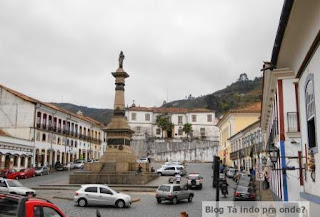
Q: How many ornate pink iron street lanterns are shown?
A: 0